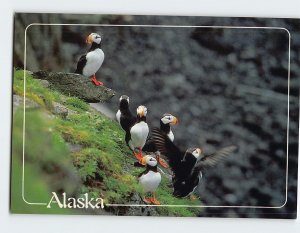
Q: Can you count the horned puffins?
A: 6